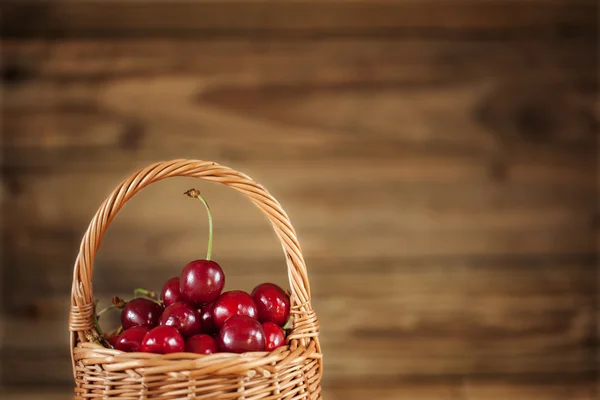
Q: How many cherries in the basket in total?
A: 13